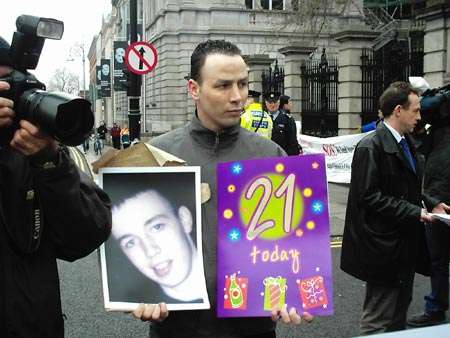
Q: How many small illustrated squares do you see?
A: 3